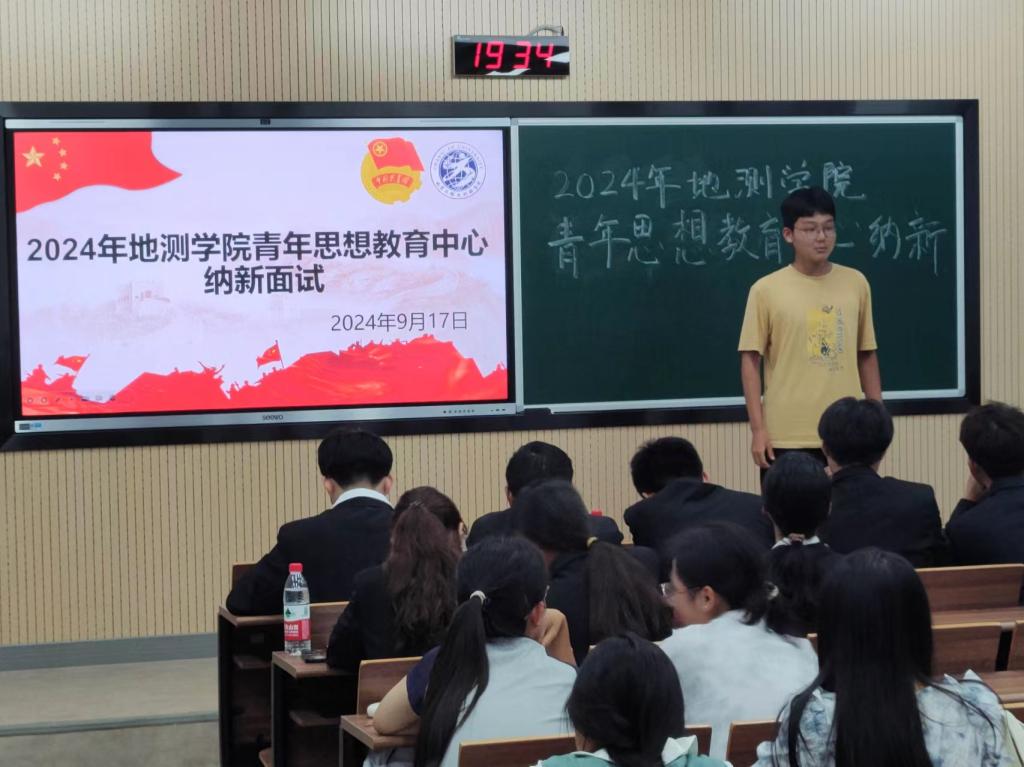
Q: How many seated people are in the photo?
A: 12